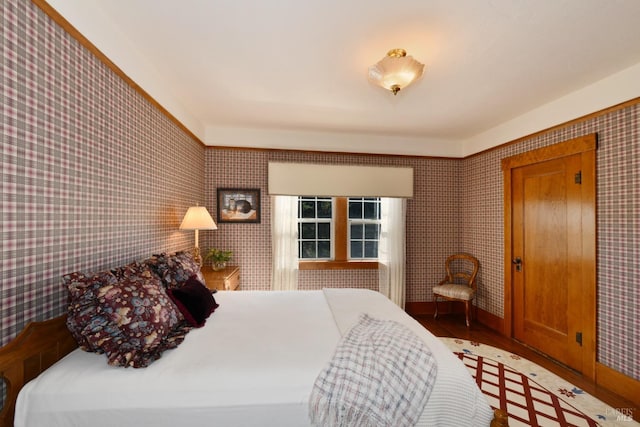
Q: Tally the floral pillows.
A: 2